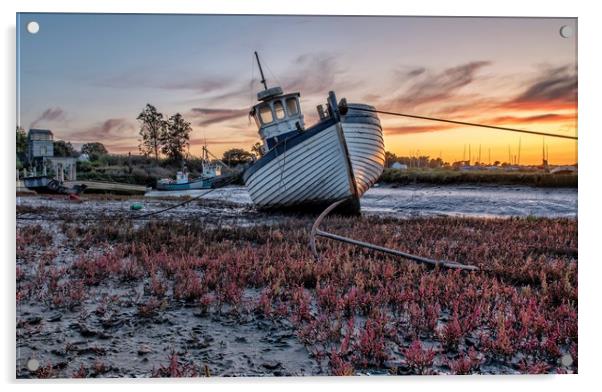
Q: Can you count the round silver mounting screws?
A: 4